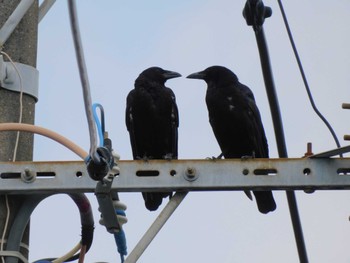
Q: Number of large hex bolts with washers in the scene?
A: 2